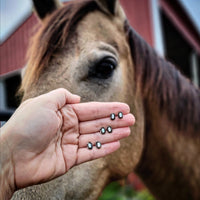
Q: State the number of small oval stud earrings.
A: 6